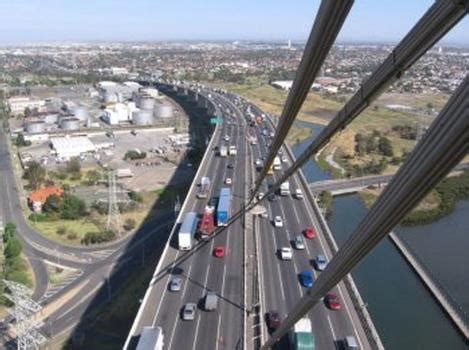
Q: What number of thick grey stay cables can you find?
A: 3